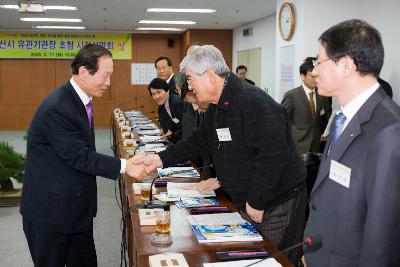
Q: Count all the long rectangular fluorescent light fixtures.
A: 6